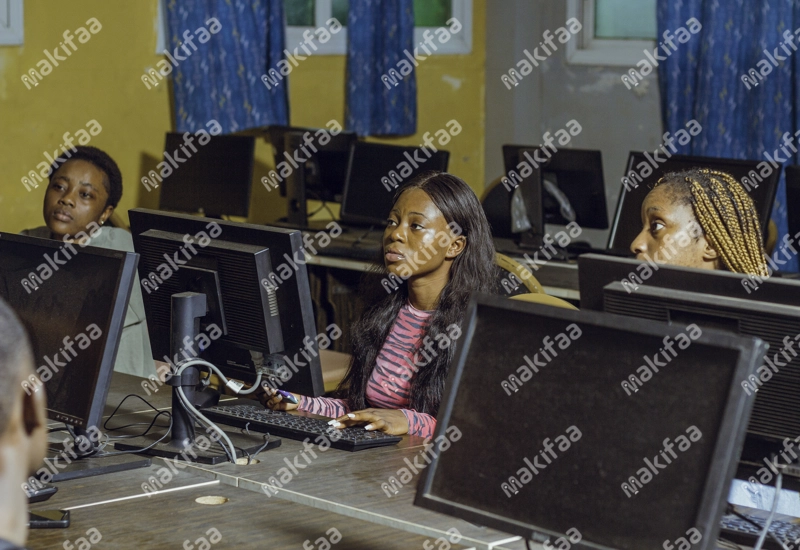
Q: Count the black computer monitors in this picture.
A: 10